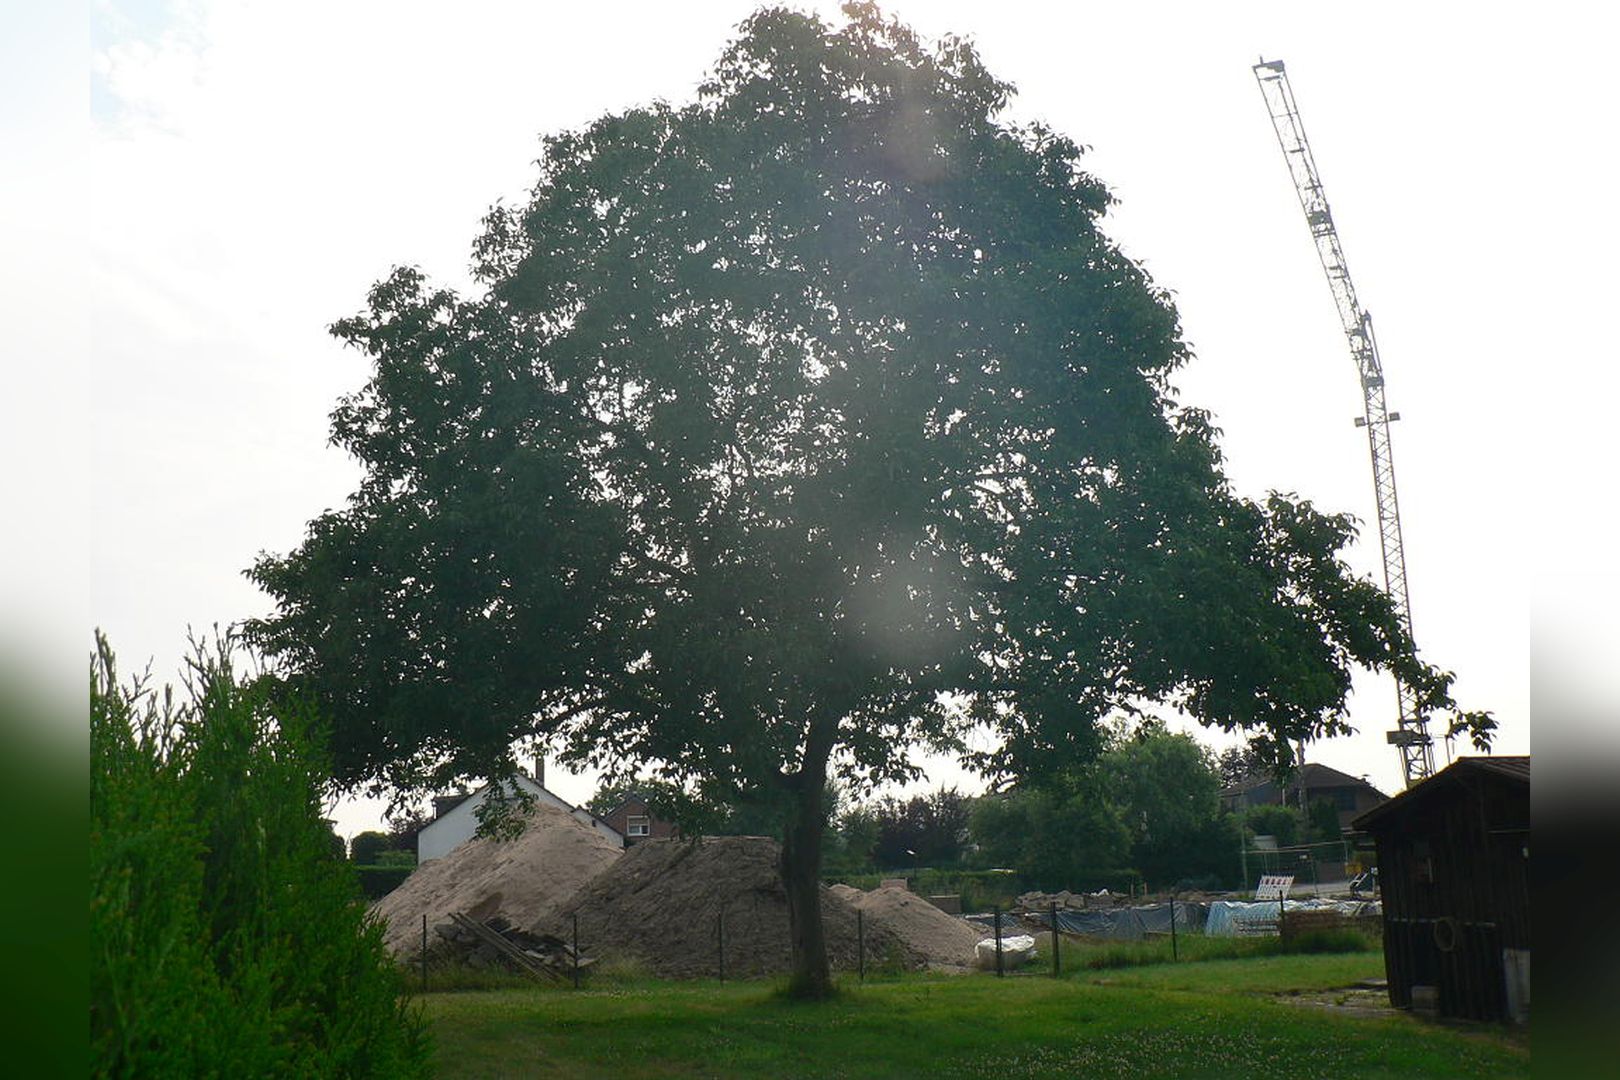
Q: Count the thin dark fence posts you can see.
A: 8